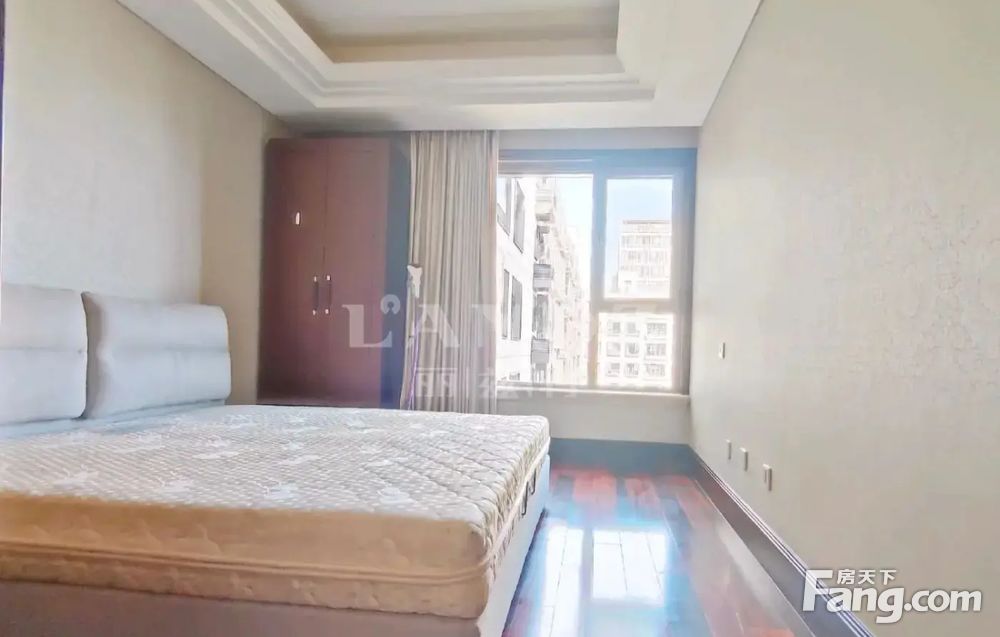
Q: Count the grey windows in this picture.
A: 1